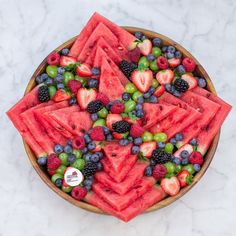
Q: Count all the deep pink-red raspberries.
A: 14